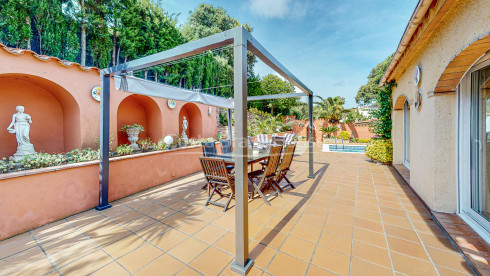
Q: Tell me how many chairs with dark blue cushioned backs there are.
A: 2